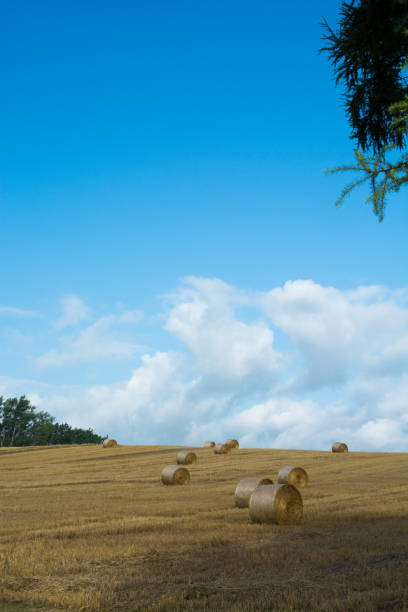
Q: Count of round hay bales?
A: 10